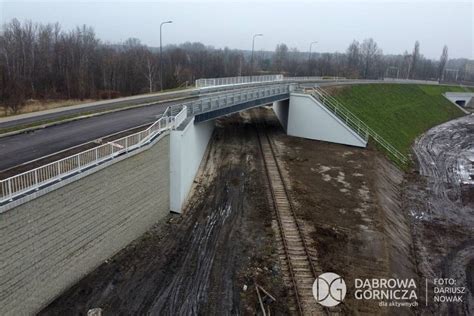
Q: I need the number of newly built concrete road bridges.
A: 1